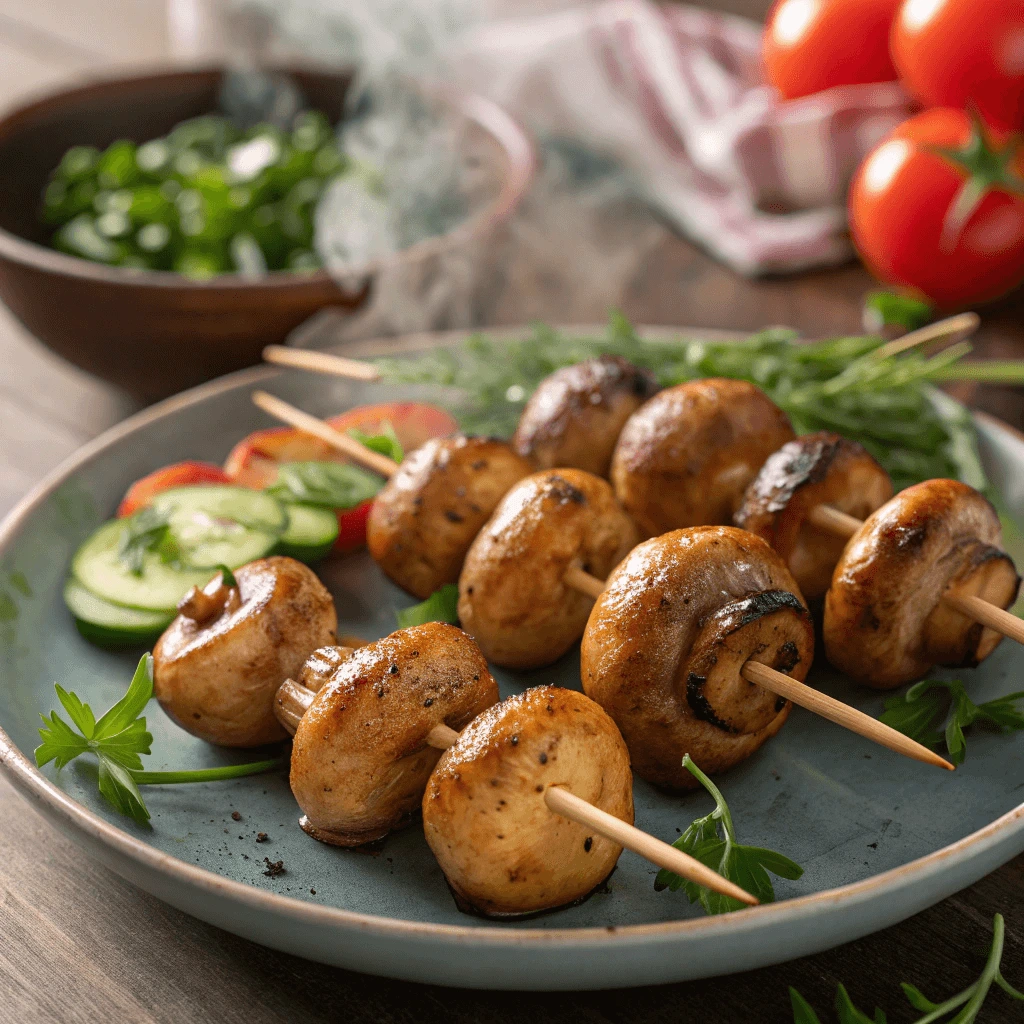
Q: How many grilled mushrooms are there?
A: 10